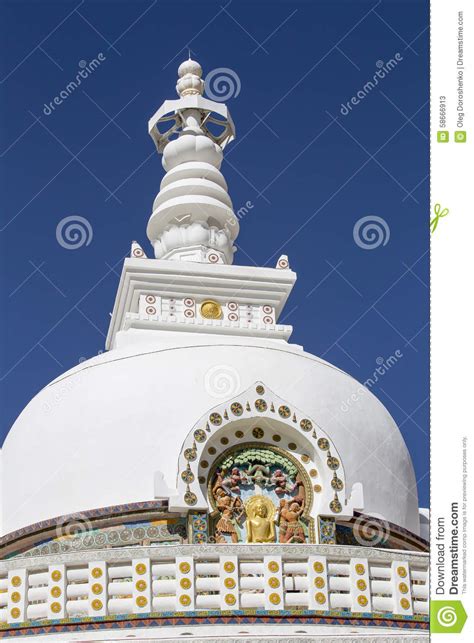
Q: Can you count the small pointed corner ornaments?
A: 2